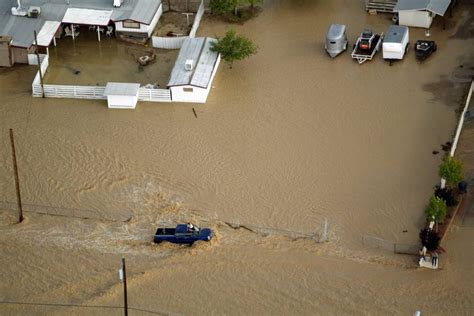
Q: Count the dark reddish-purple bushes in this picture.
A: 2